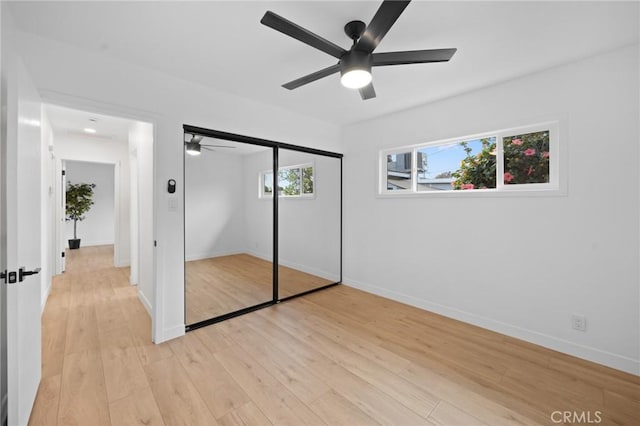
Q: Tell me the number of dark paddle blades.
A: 5